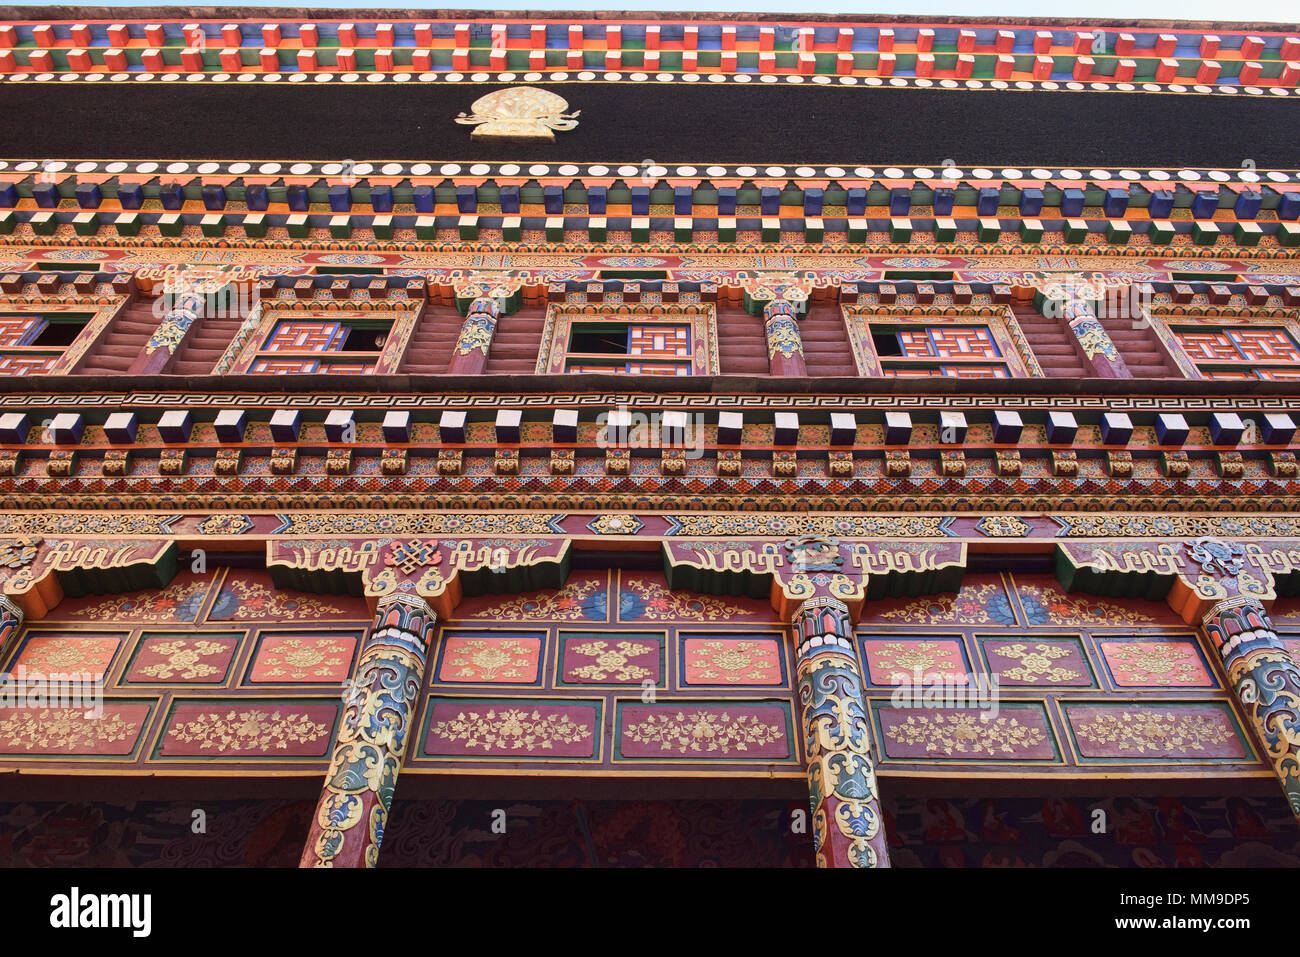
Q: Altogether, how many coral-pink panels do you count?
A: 6